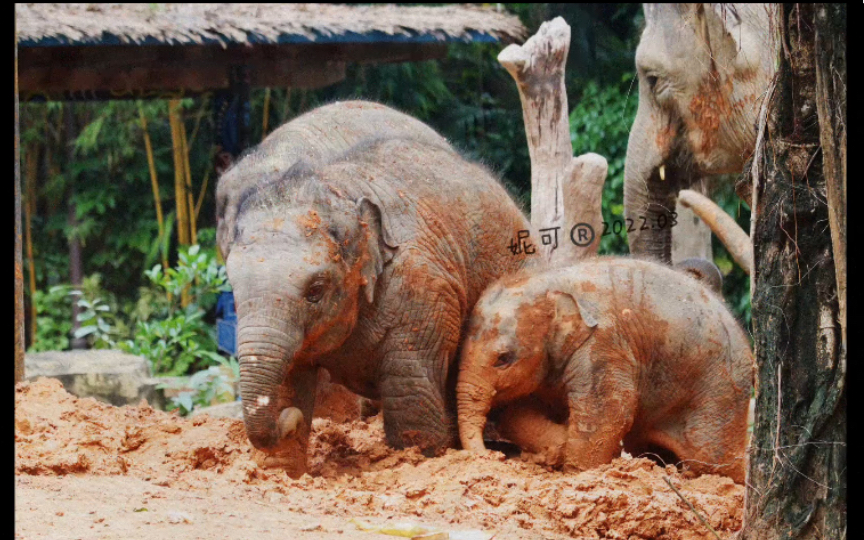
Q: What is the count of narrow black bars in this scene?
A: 2